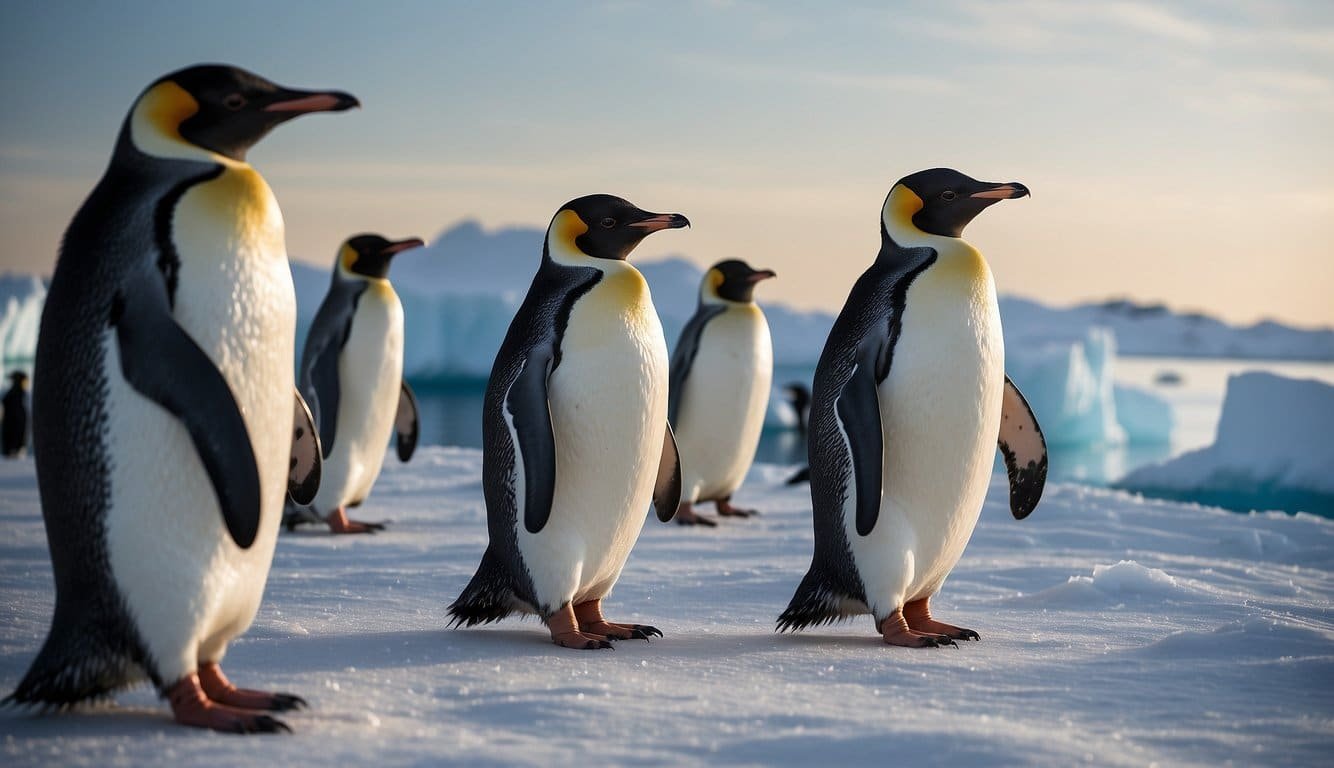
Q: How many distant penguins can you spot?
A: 2